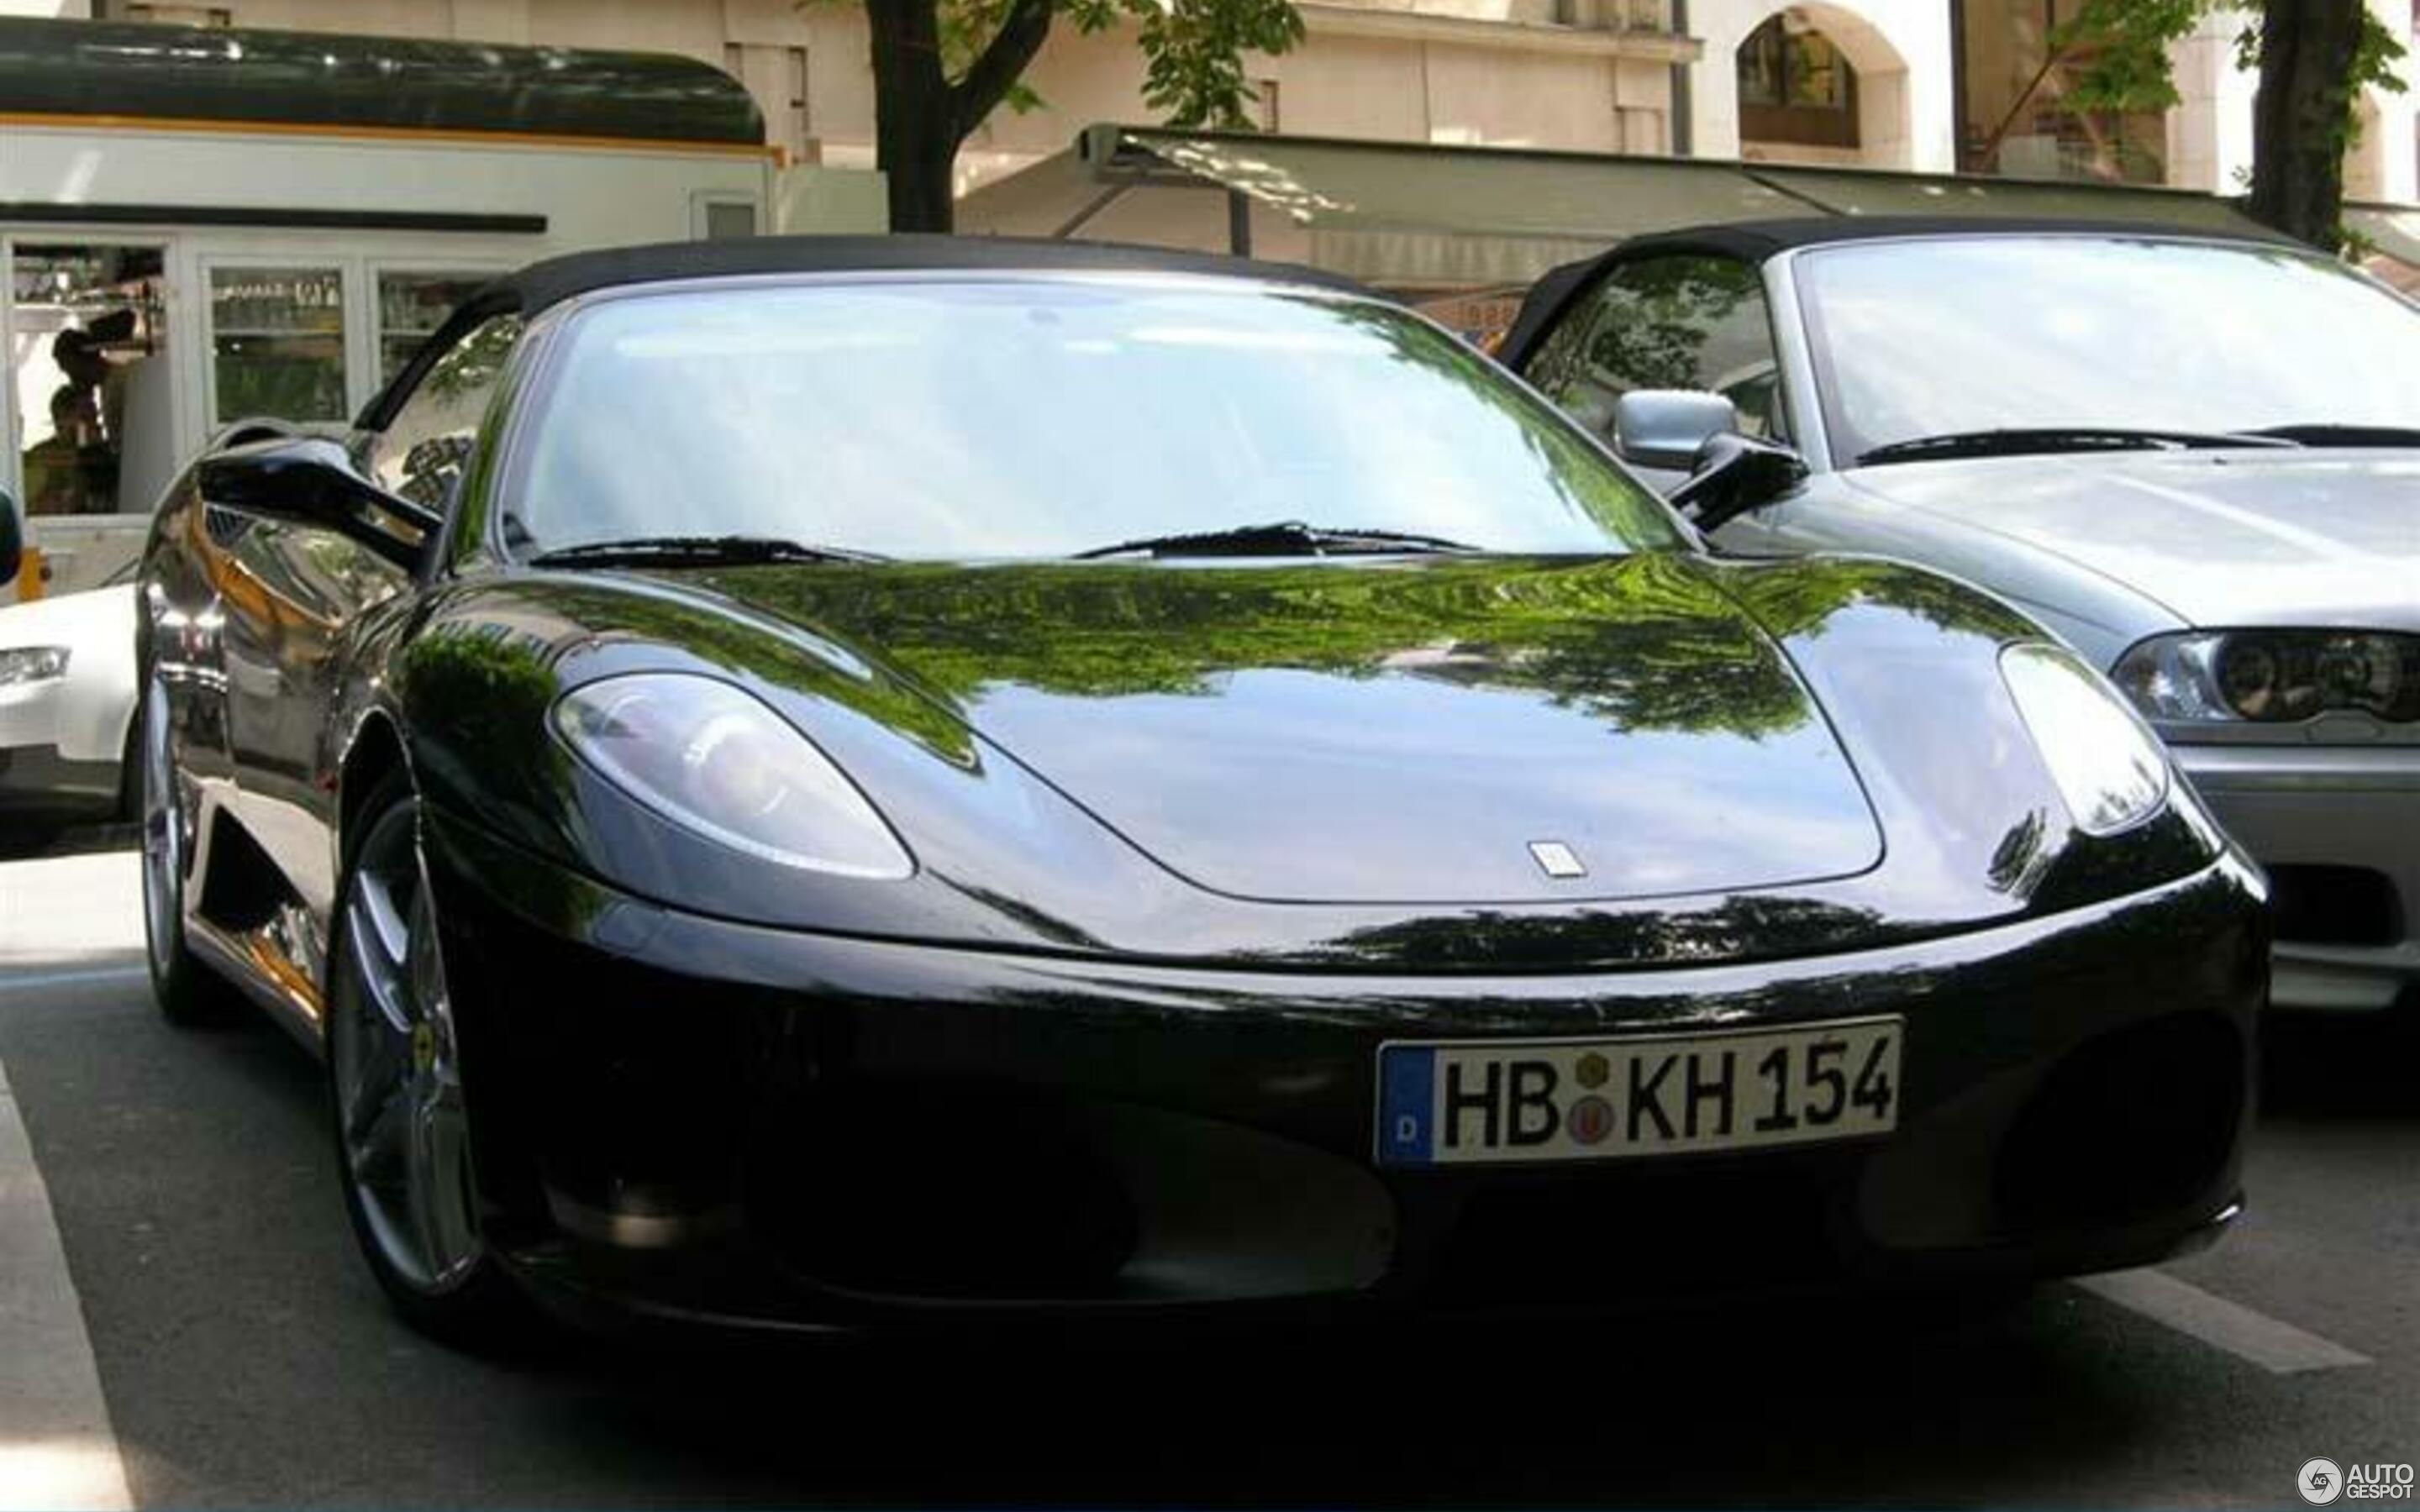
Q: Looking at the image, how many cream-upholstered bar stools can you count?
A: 0